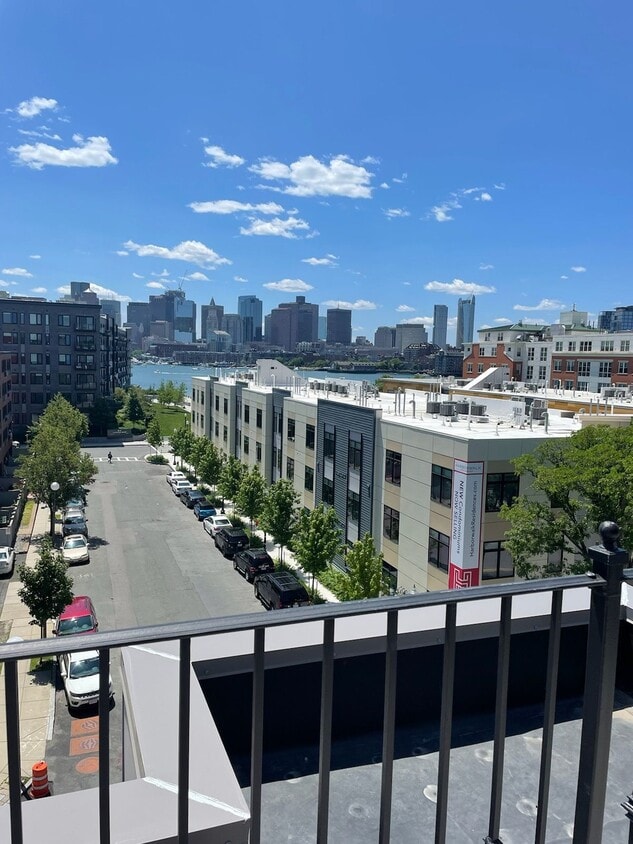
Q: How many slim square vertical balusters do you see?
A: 9